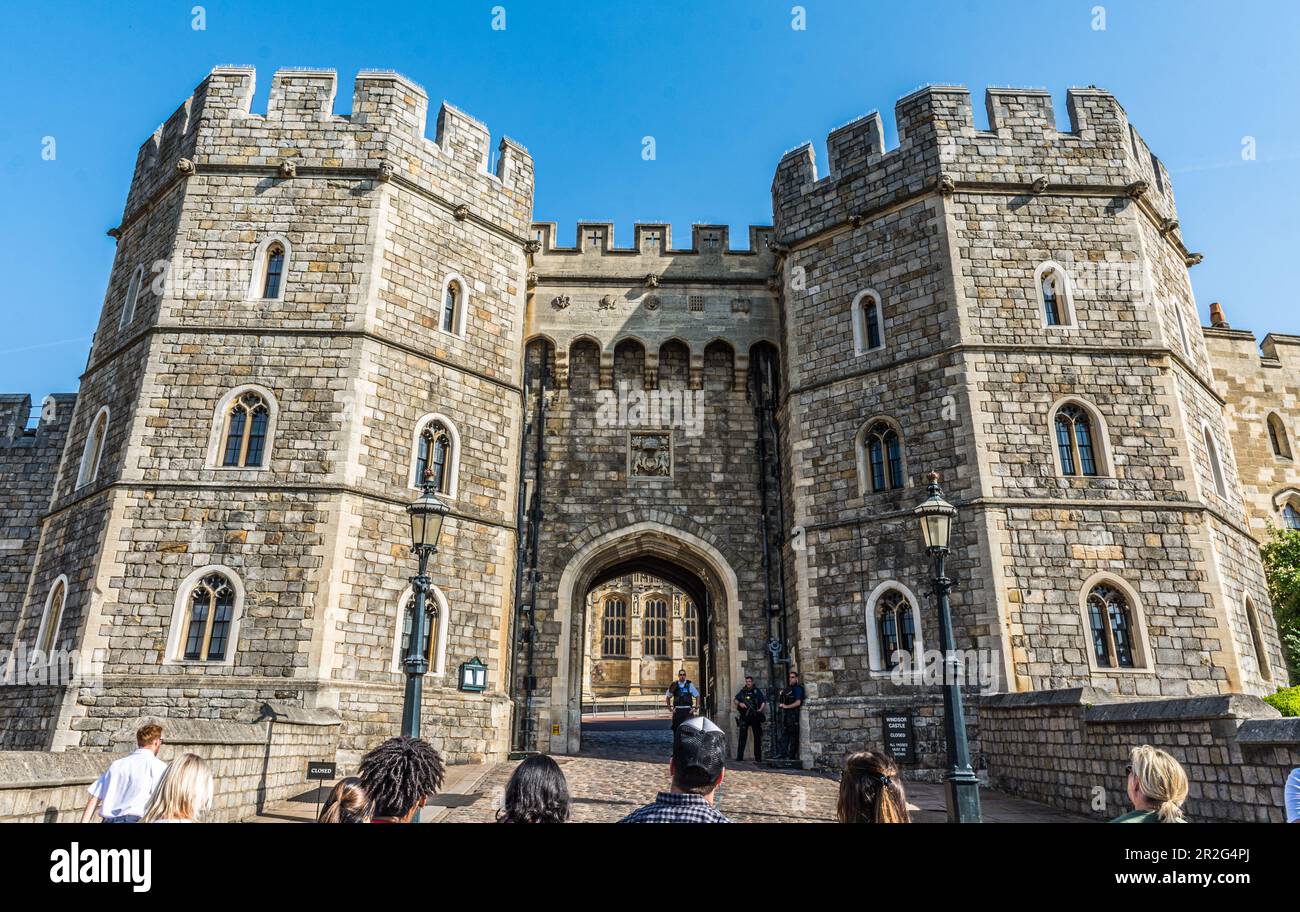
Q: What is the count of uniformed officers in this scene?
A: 3